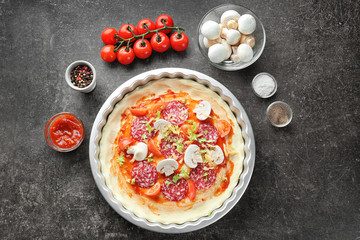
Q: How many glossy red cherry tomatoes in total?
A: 9